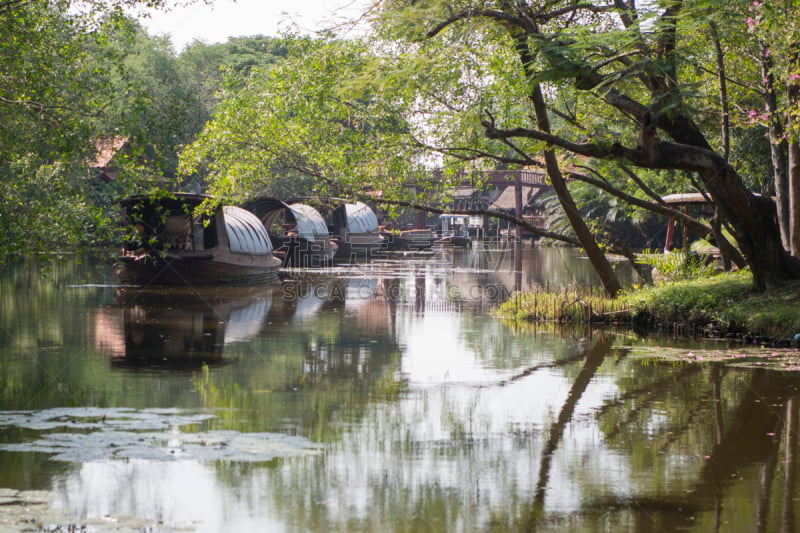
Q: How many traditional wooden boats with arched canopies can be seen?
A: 3